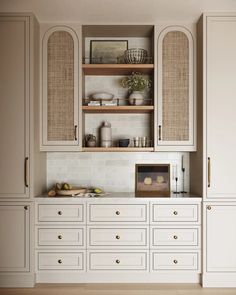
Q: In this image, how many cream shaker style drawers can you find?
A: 9